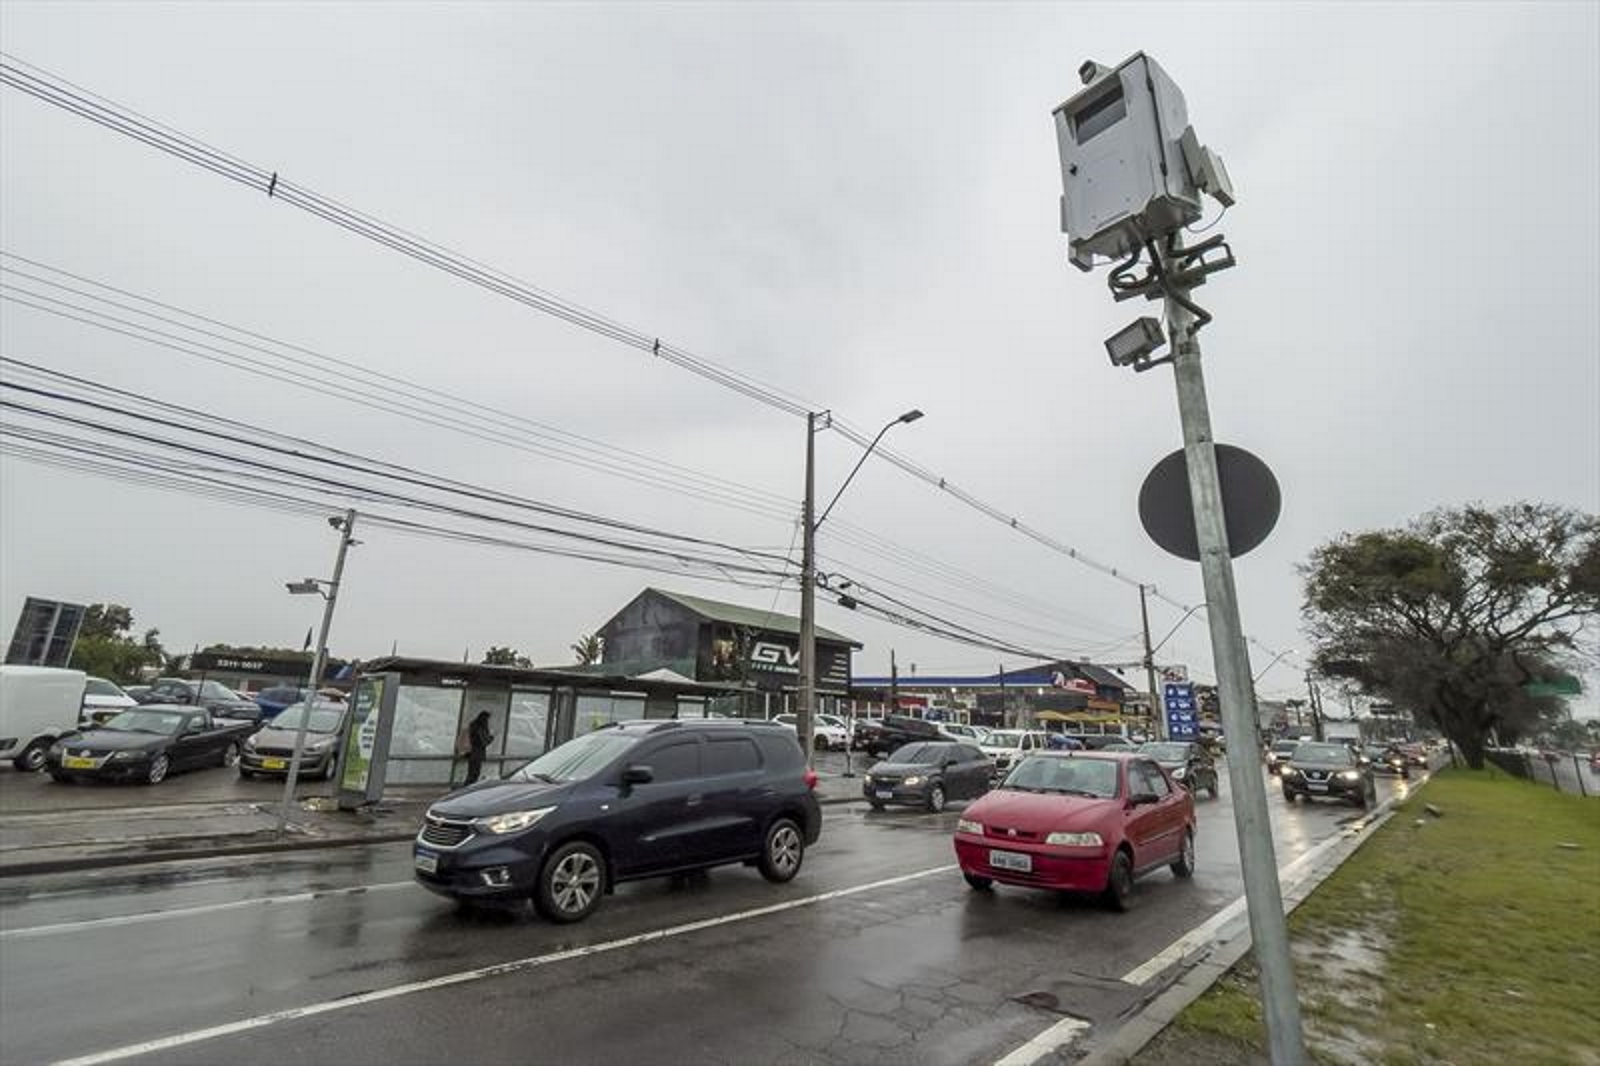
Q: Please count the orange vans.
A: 0